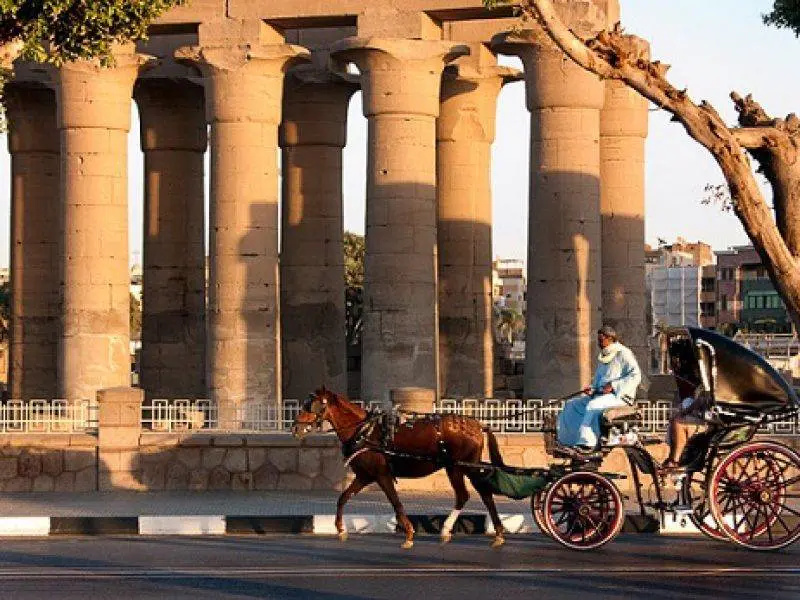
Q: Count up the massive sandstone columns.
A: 9